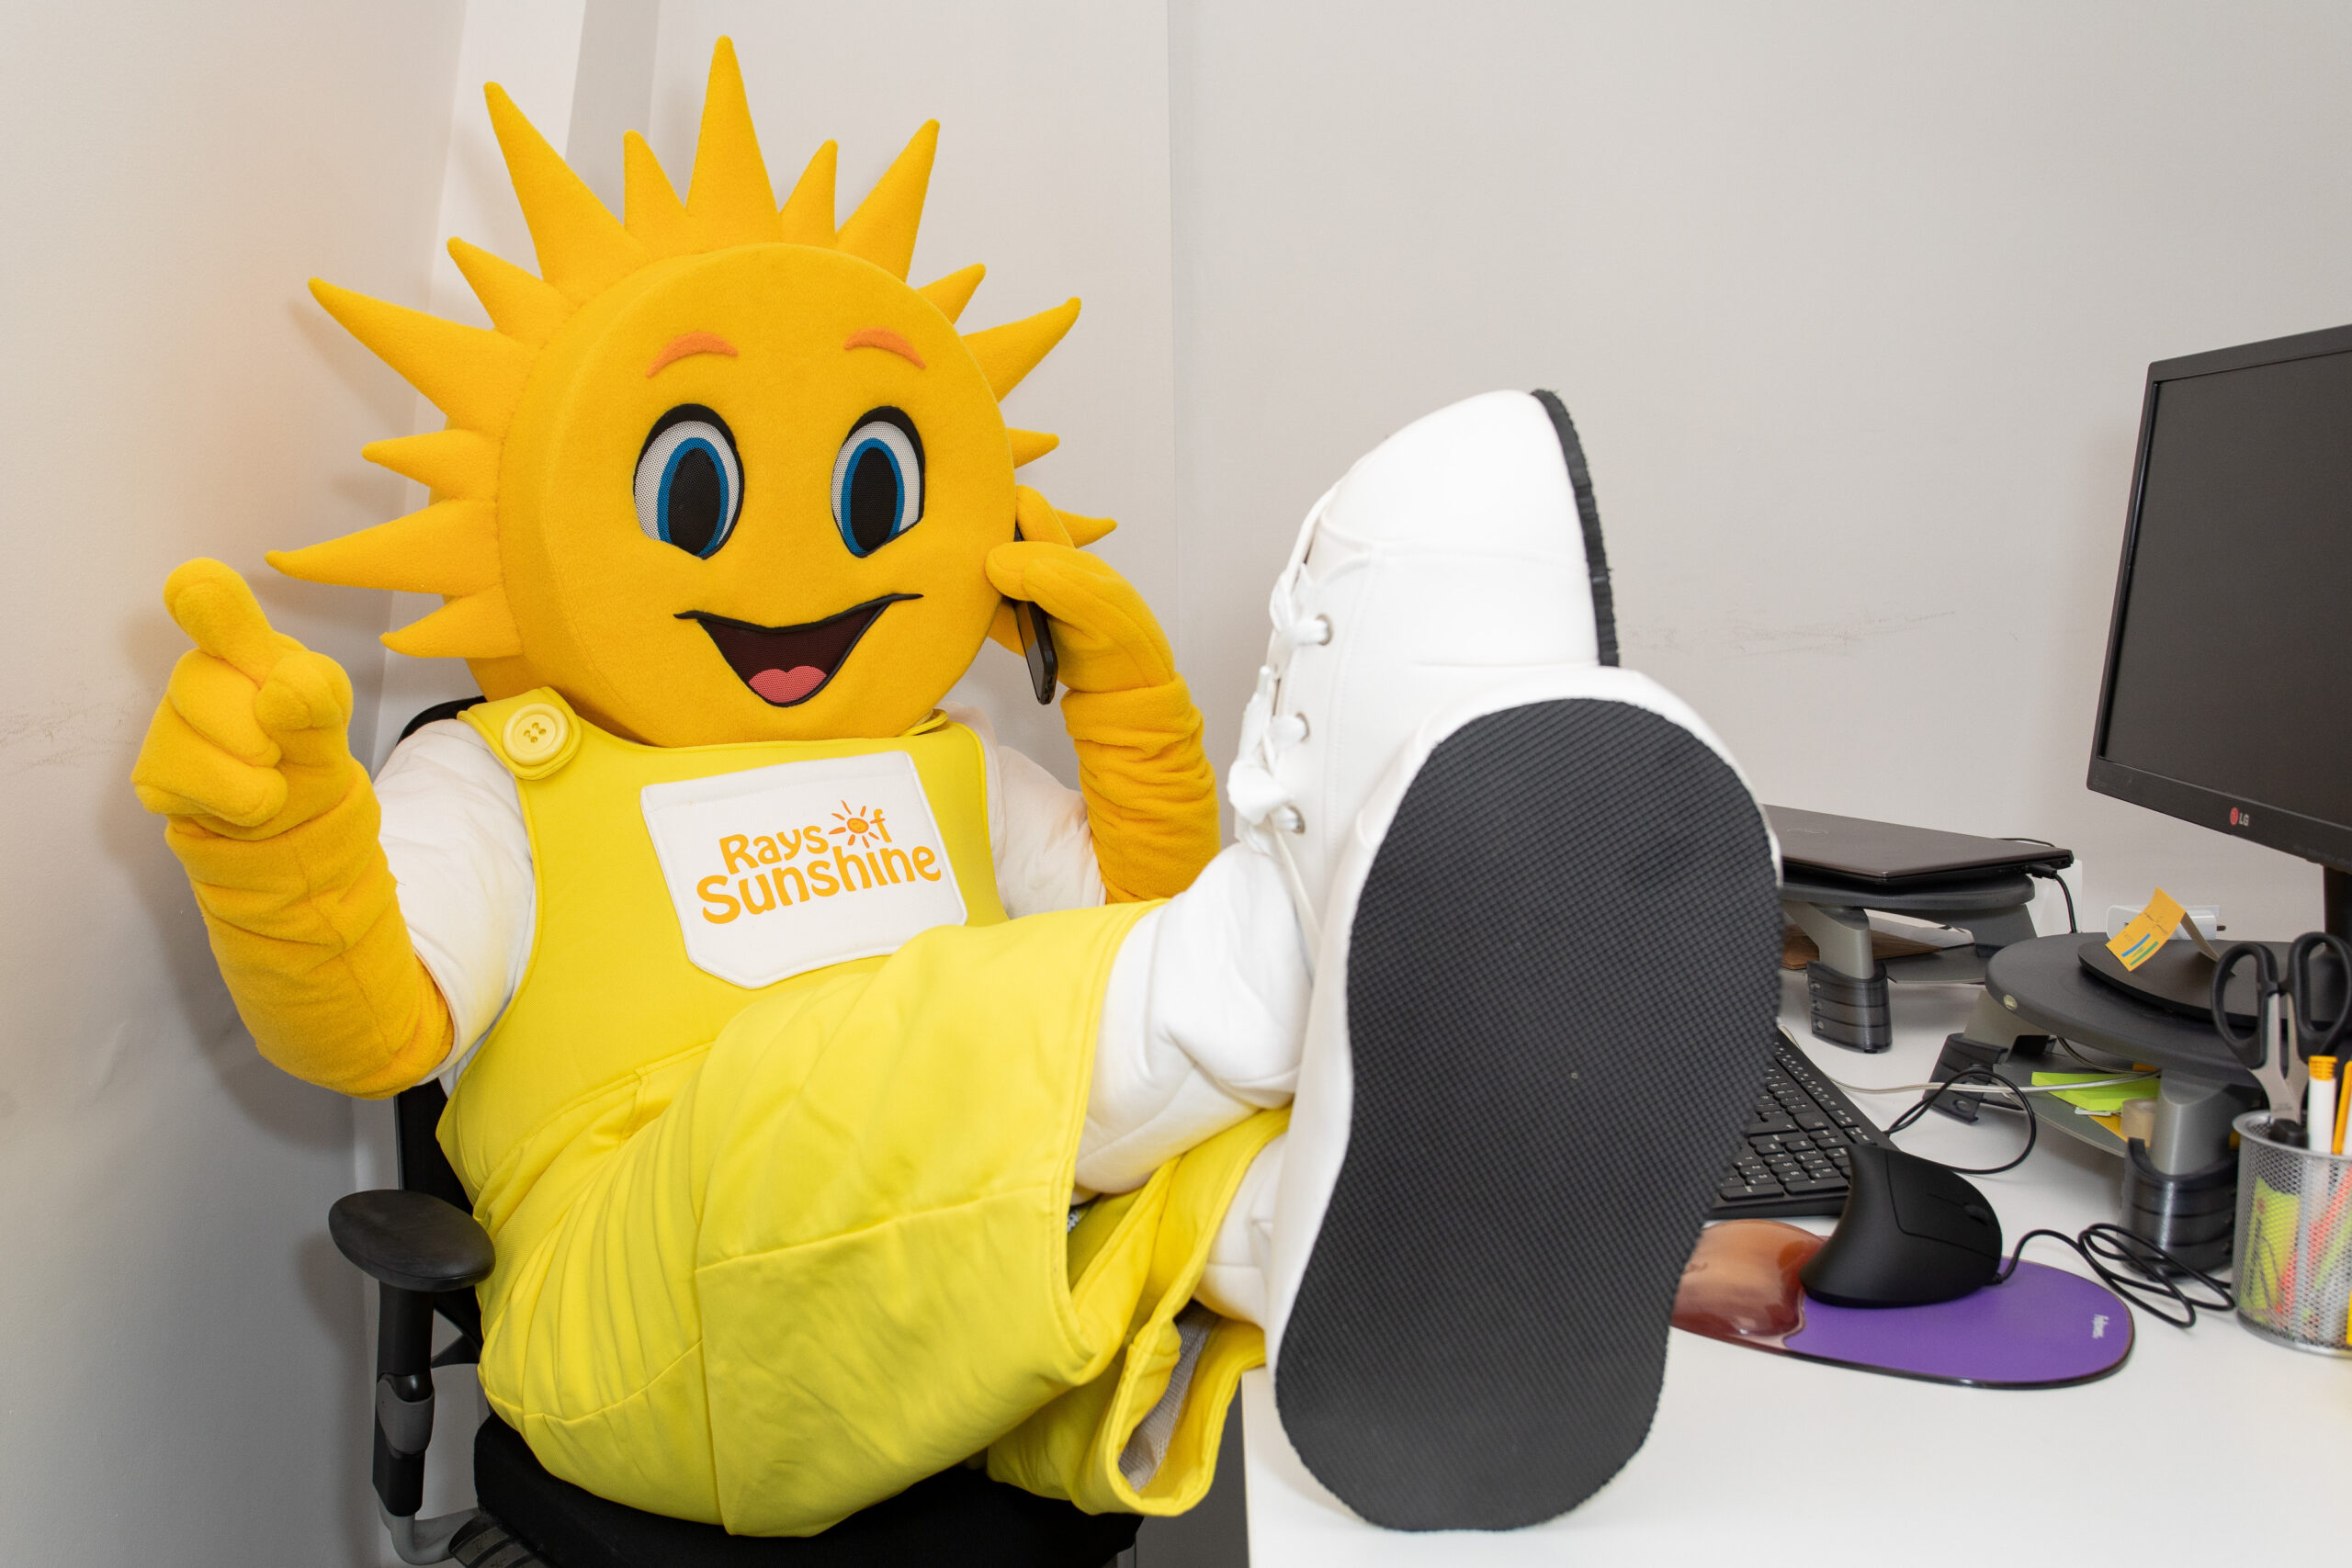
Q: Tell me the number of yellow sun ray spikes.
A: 14